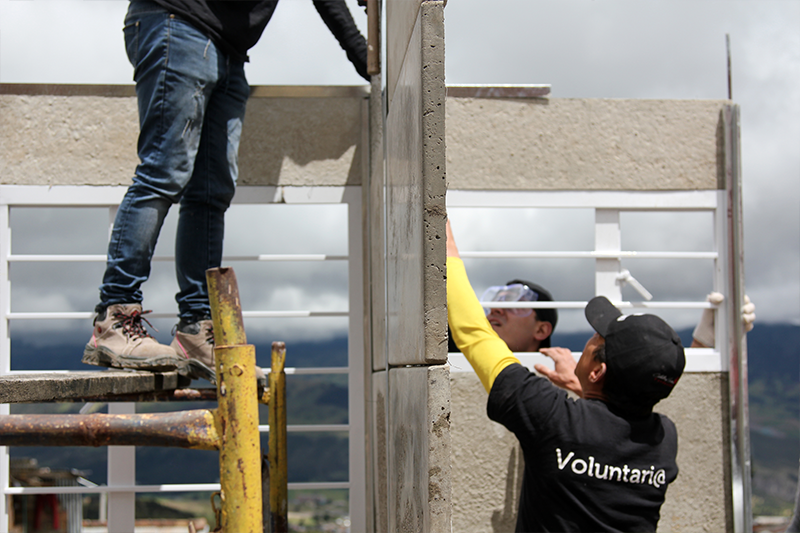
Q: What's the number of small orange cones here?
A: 0